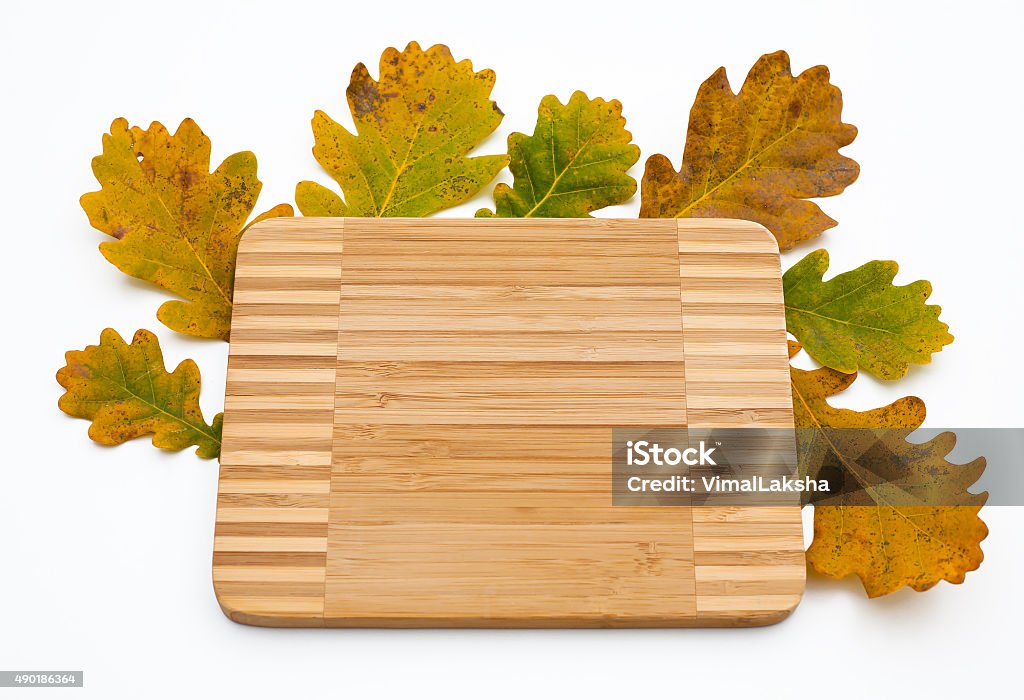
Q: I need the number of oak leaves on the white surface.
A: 7